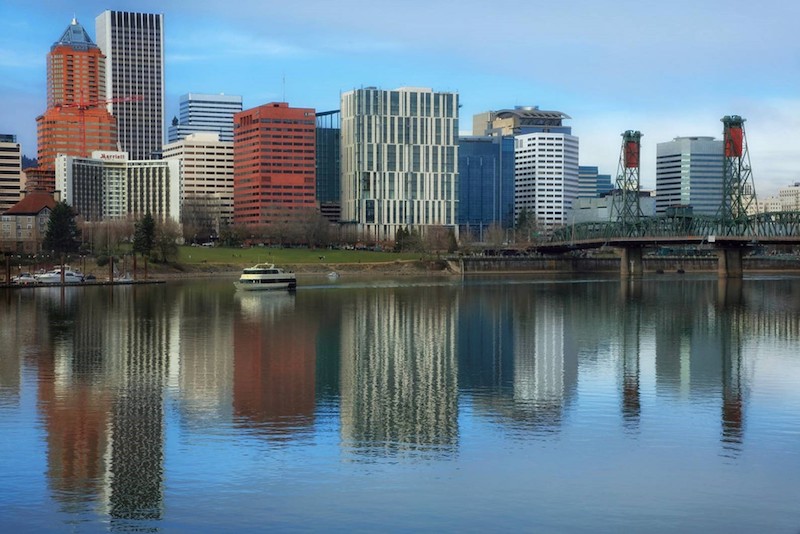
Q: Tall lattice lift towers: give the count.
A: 2